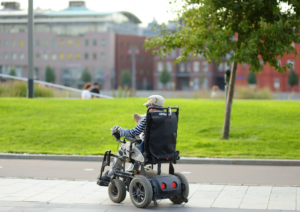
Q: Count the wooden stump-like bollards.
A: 0